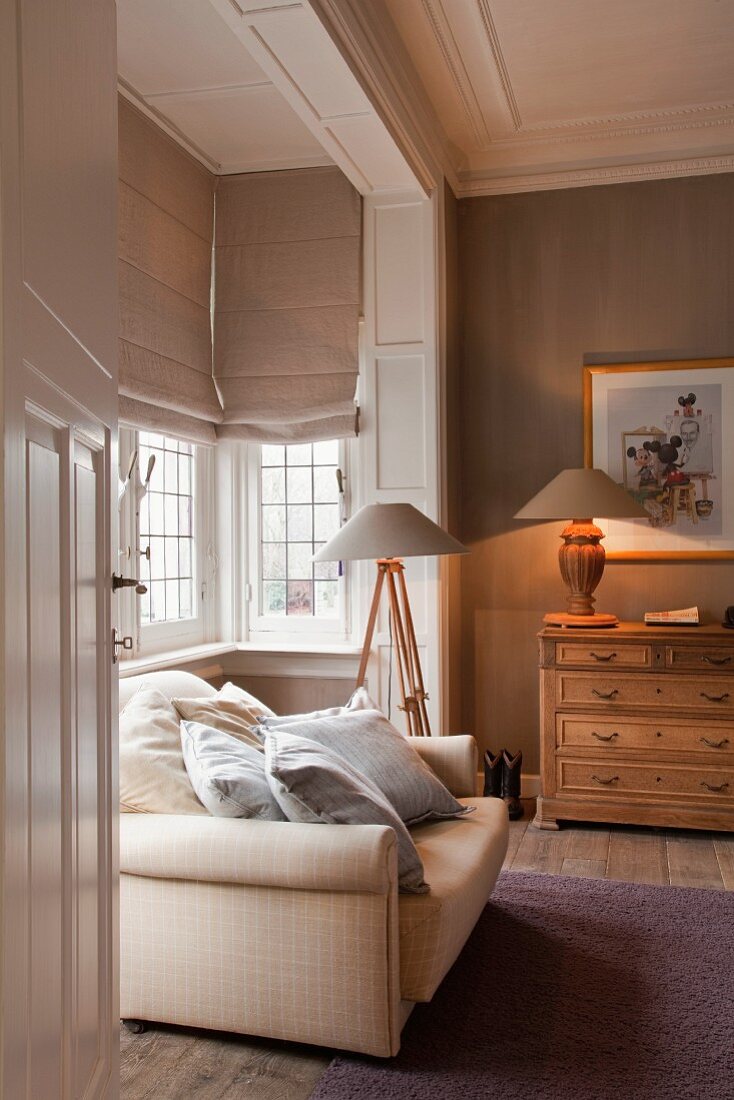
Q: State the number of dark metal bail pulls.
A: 8